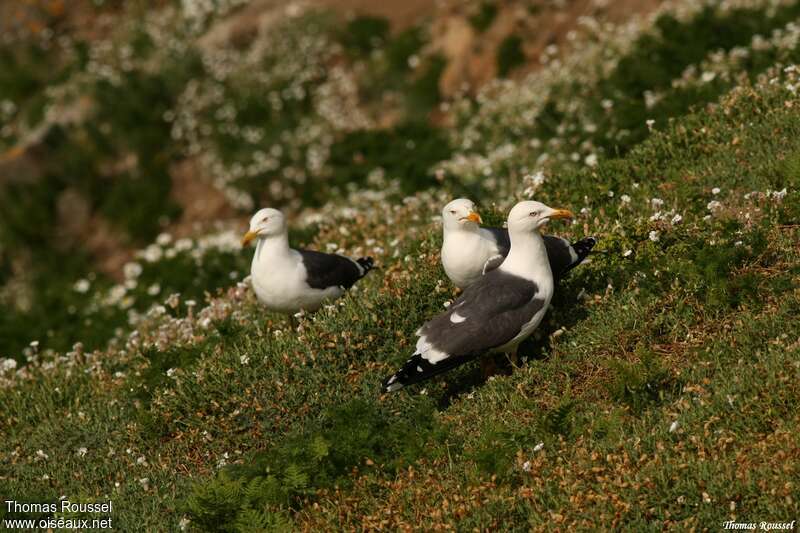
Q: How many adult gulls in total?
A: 3